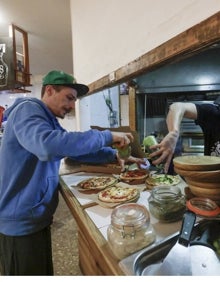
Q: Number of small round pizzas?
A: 4